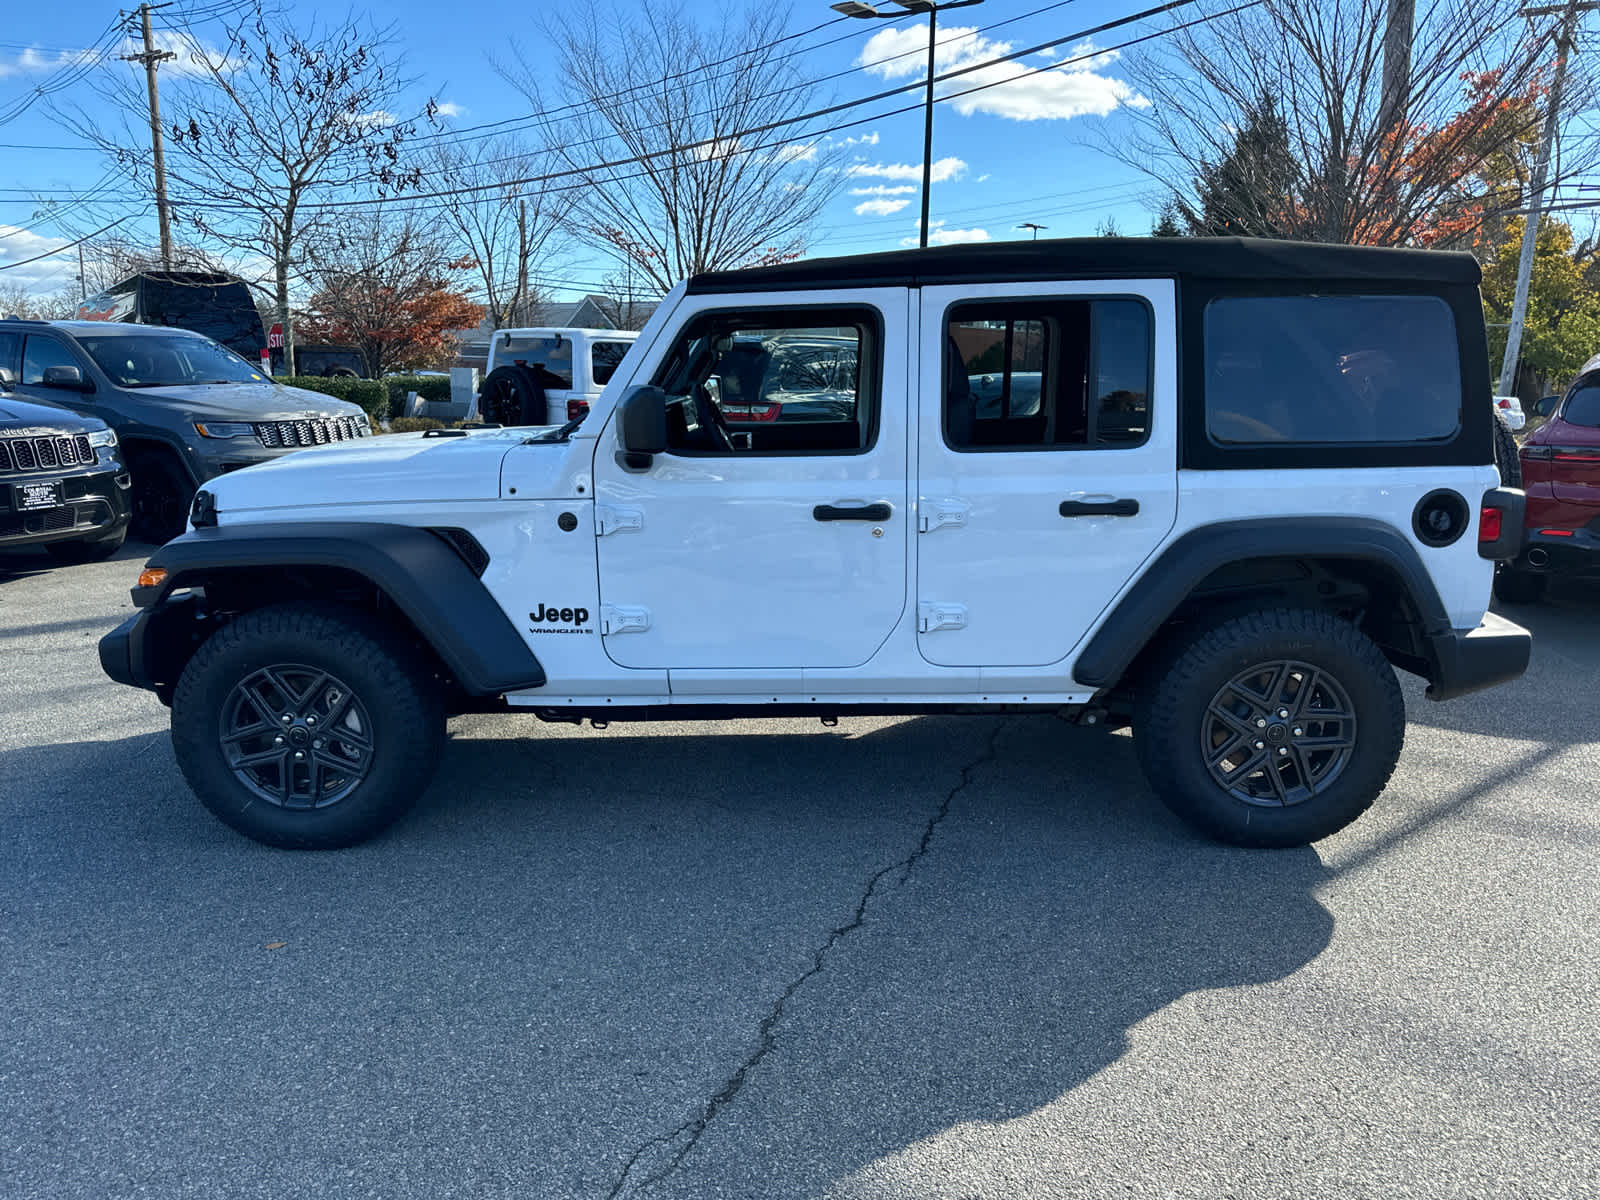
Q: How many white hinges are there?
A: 4